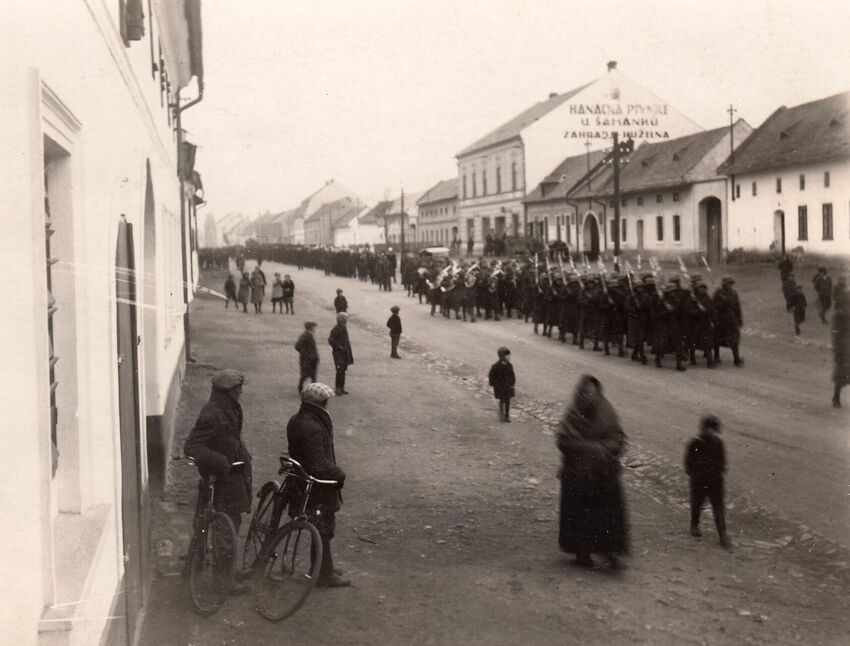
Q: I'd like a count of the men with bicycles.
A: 2